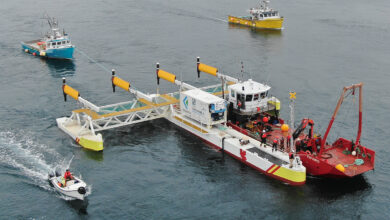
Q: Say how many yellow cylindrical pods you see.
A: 4